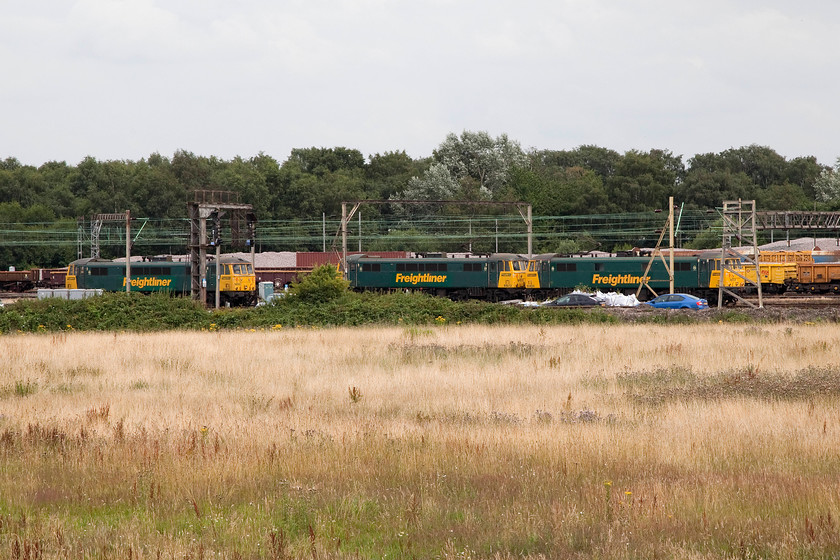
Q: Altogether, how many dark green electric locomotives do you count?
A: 3